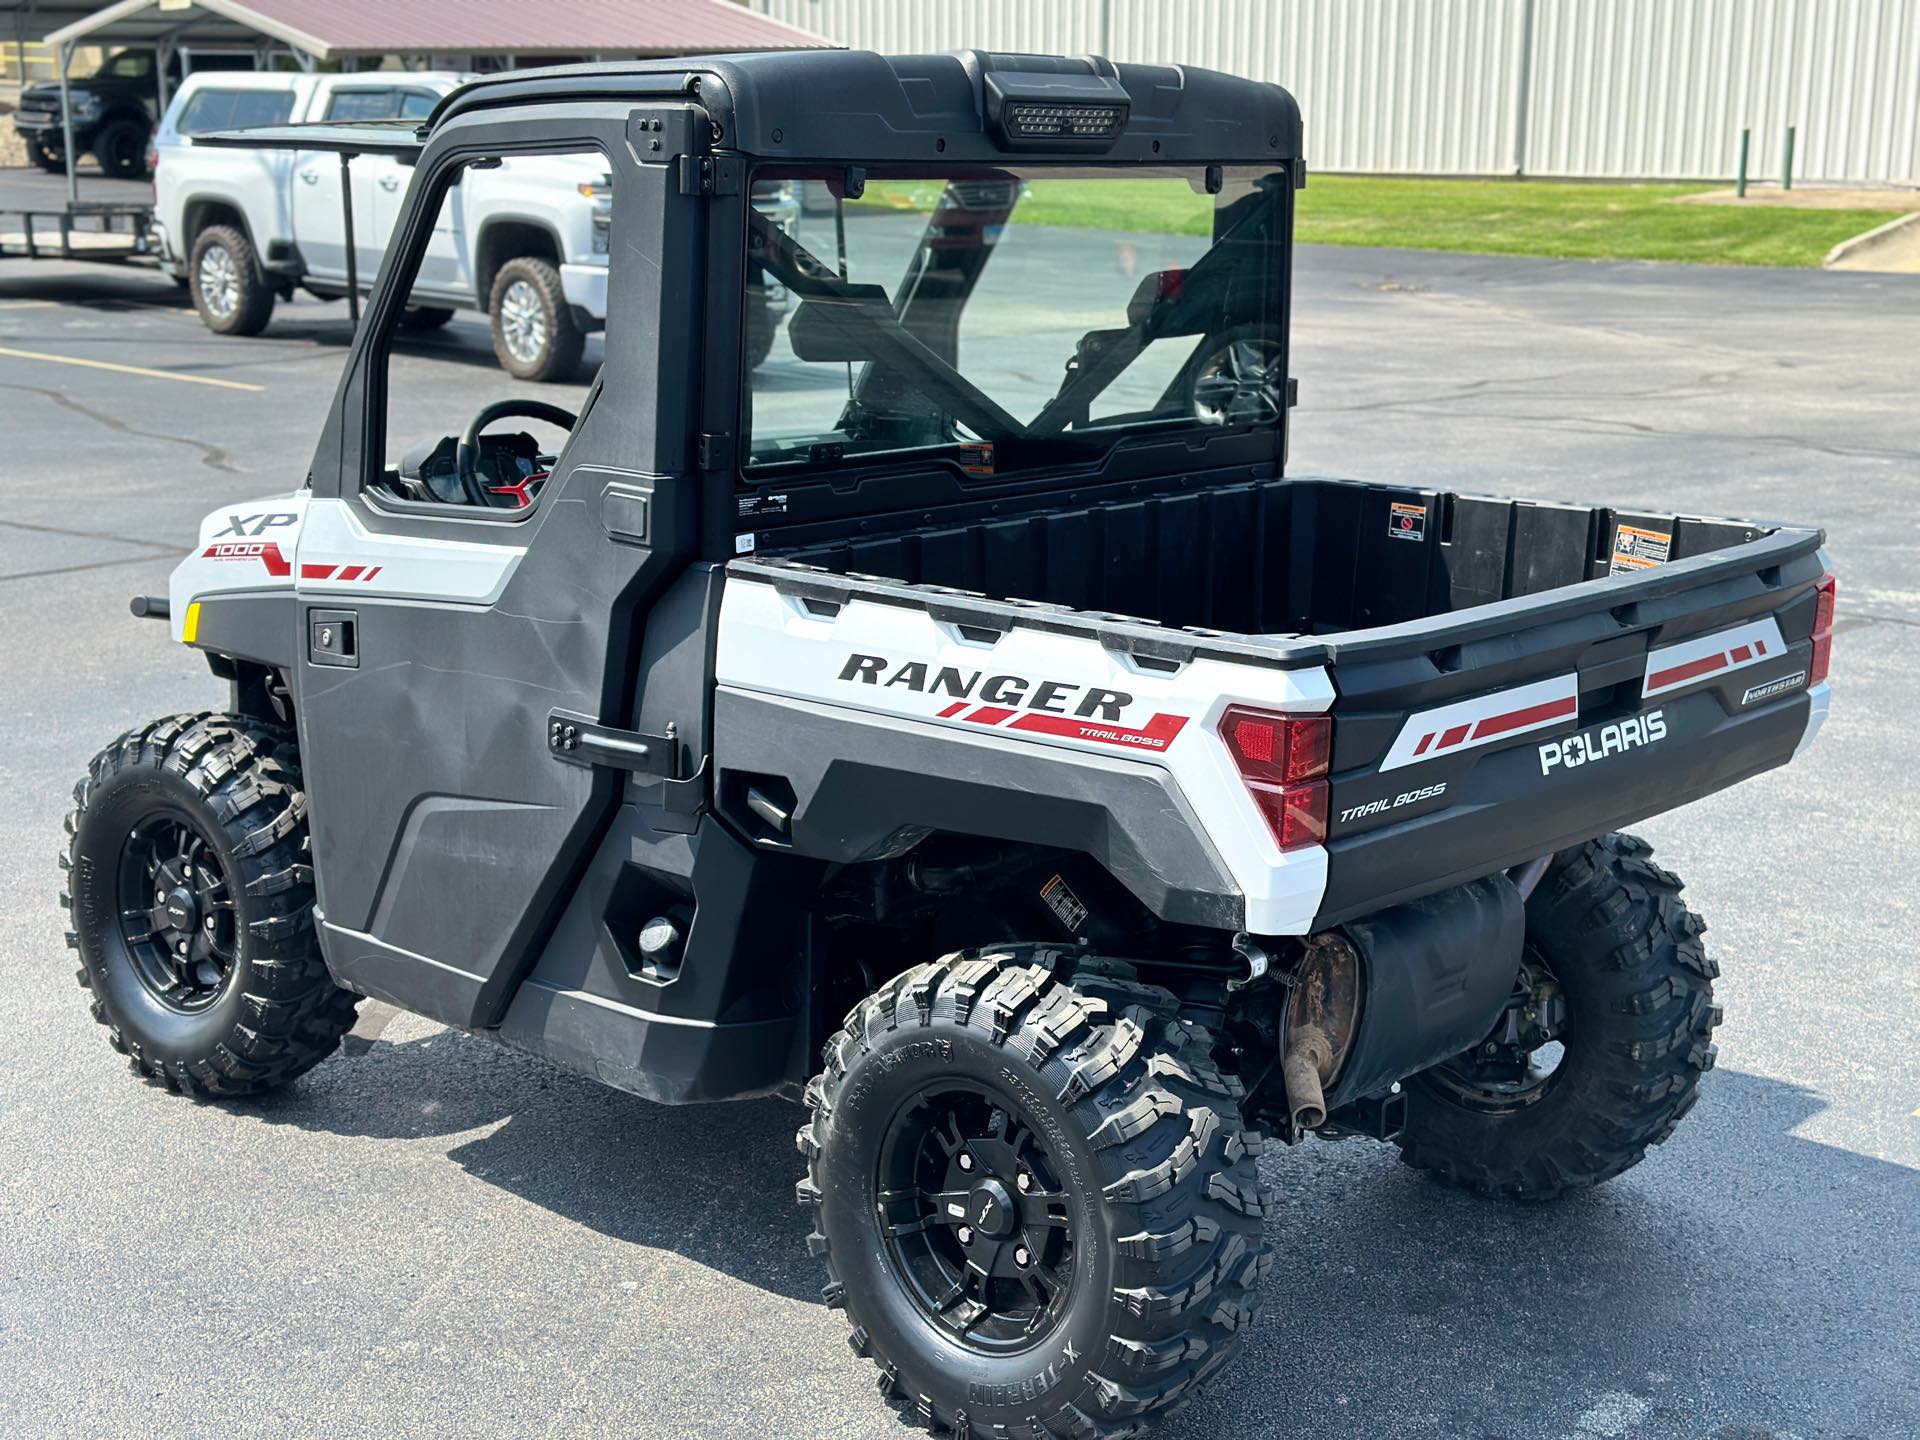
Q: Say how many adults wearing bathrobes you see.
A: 0